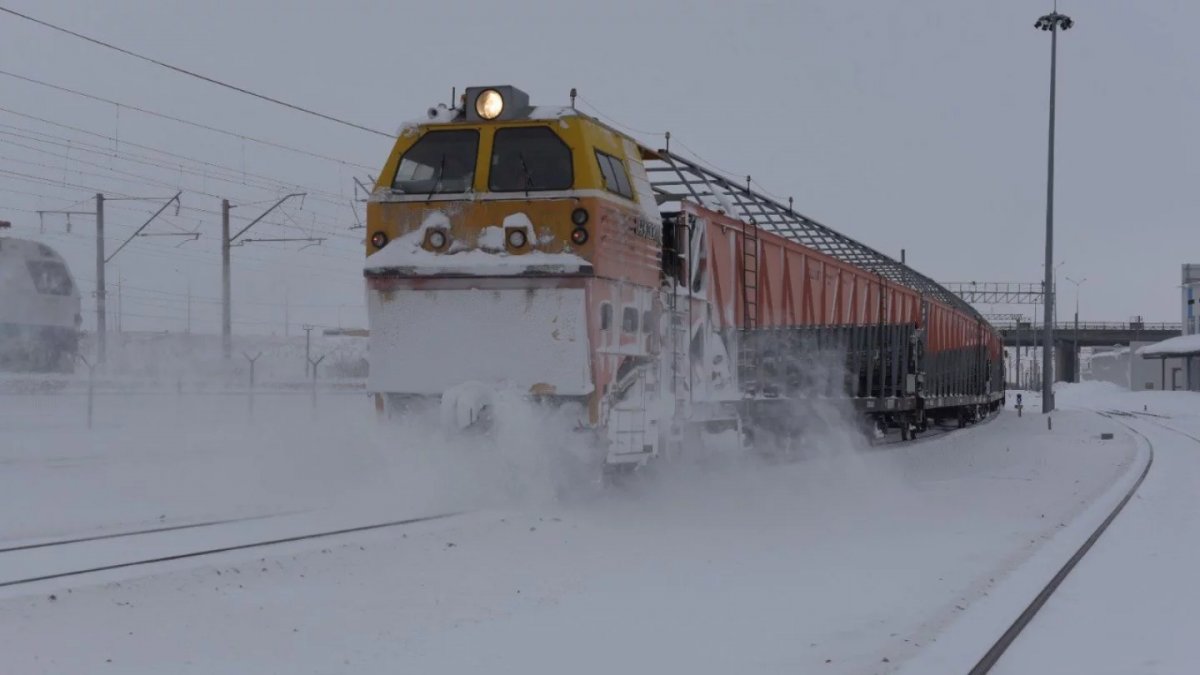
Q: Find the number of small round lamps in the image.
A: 5